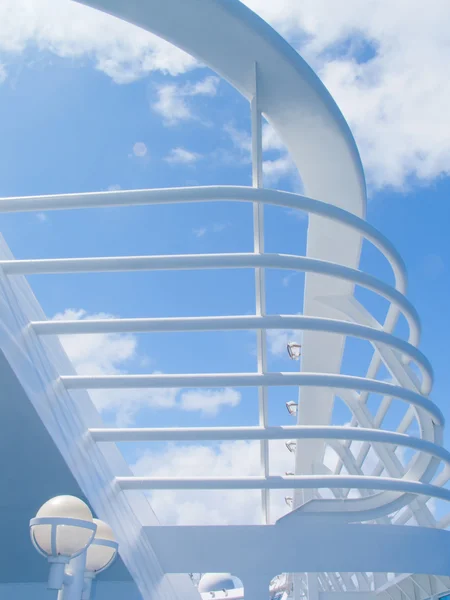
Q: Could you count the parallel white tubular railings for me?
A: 6